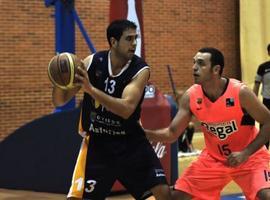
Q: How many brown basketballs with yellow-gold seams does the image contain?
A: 1